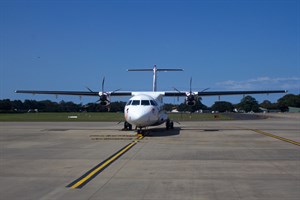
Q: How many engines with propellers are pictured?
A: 2